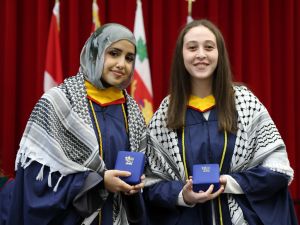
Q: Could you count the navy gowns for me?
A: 2